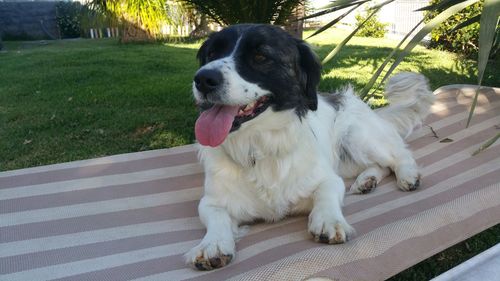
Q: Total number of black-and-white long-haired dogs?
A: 1